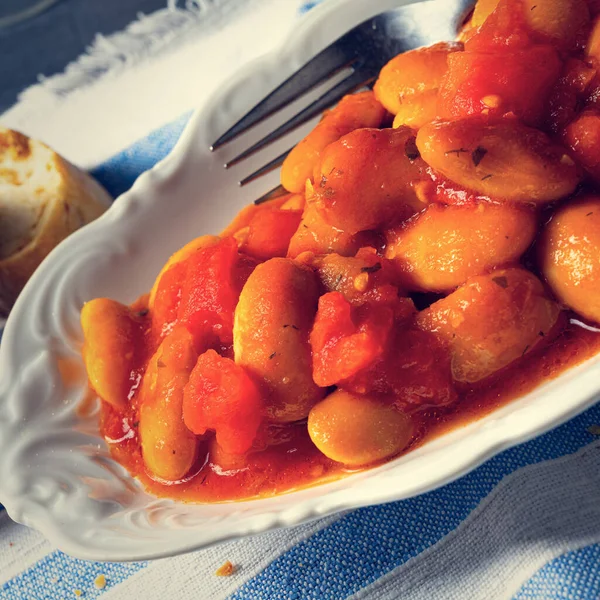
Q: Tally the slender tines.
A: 4